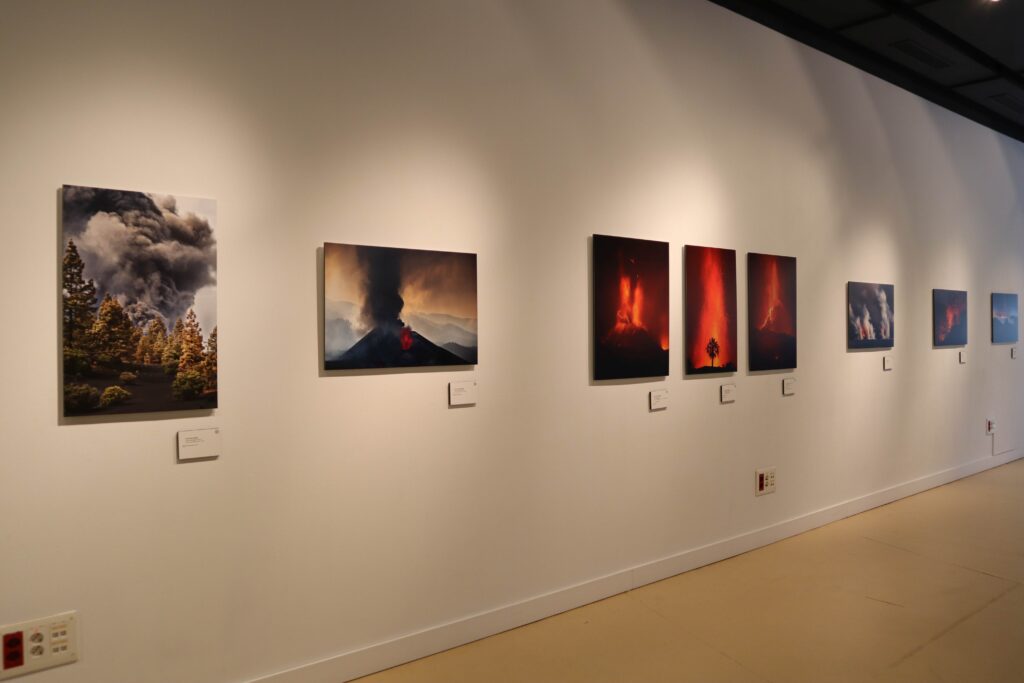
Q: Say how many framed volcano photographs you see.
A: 8